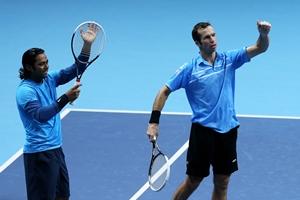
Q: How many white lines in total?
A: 3